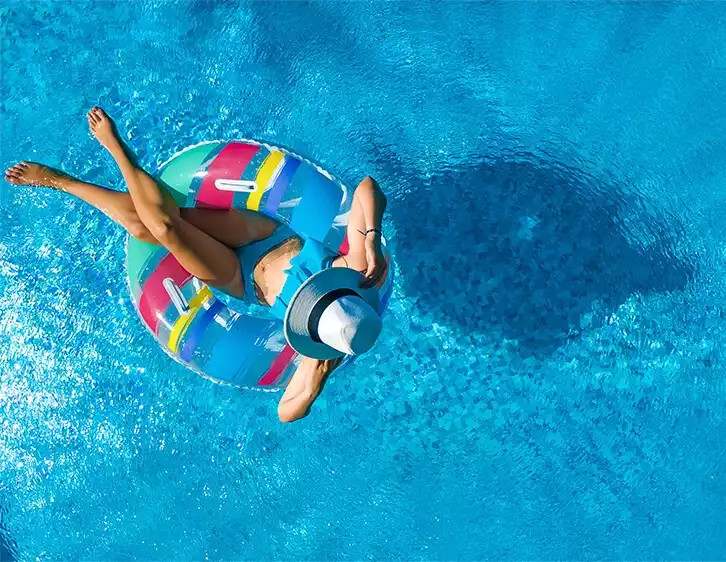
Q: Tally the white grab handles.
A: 2